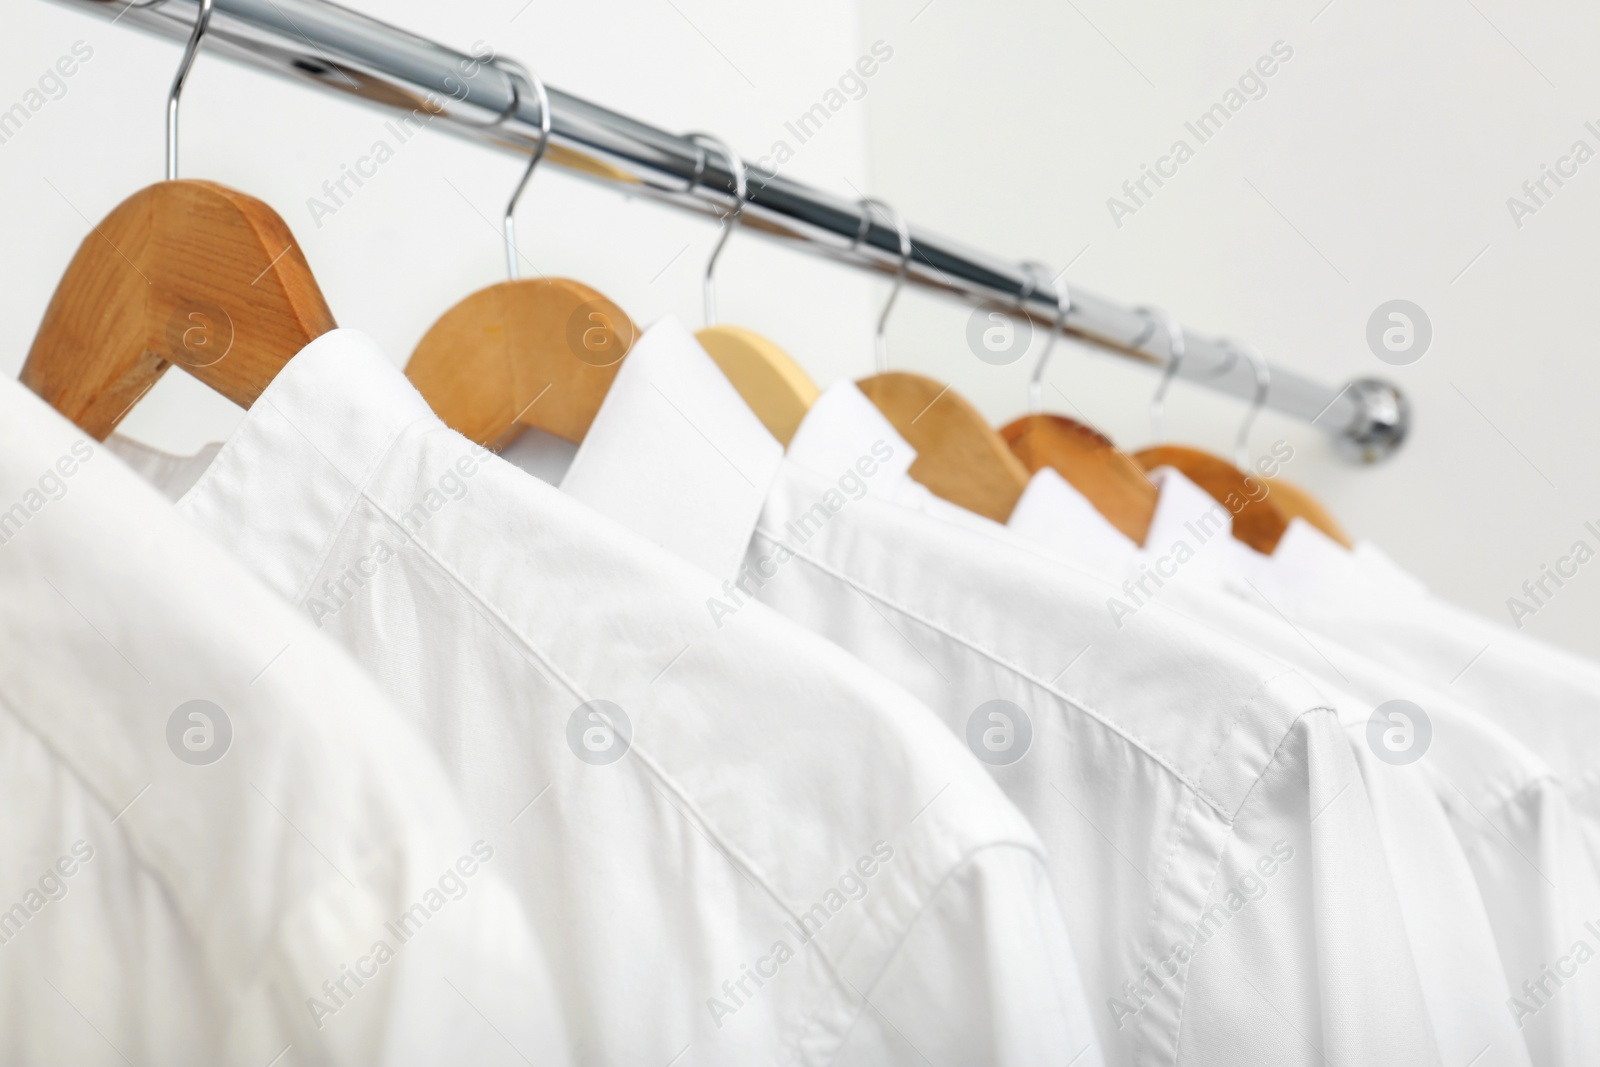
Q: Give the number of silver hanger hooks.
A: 7